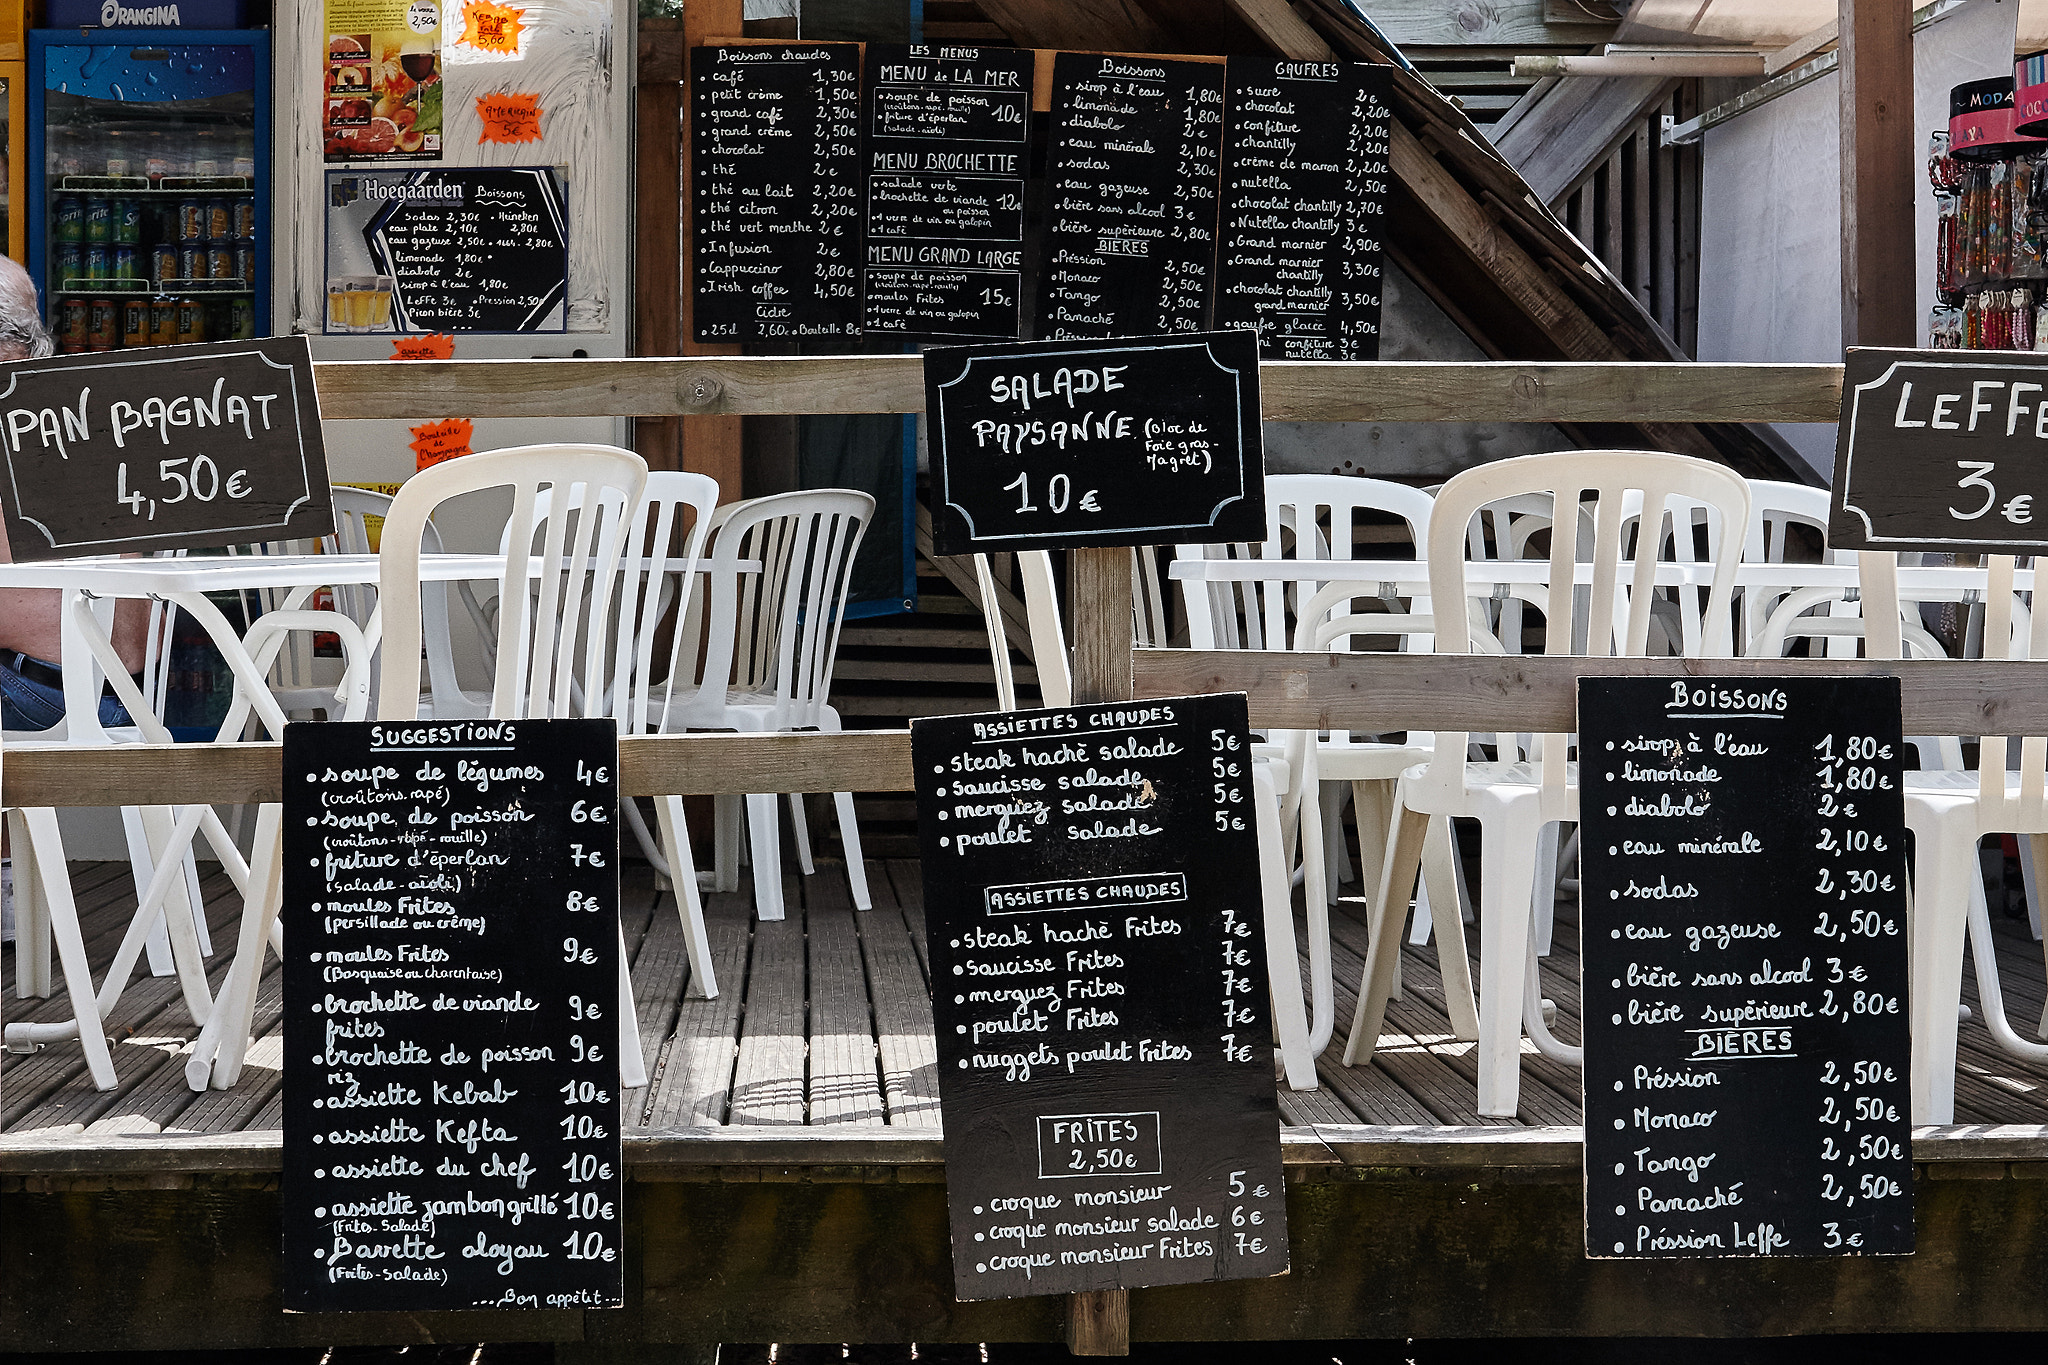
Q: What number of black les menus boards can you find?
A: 1